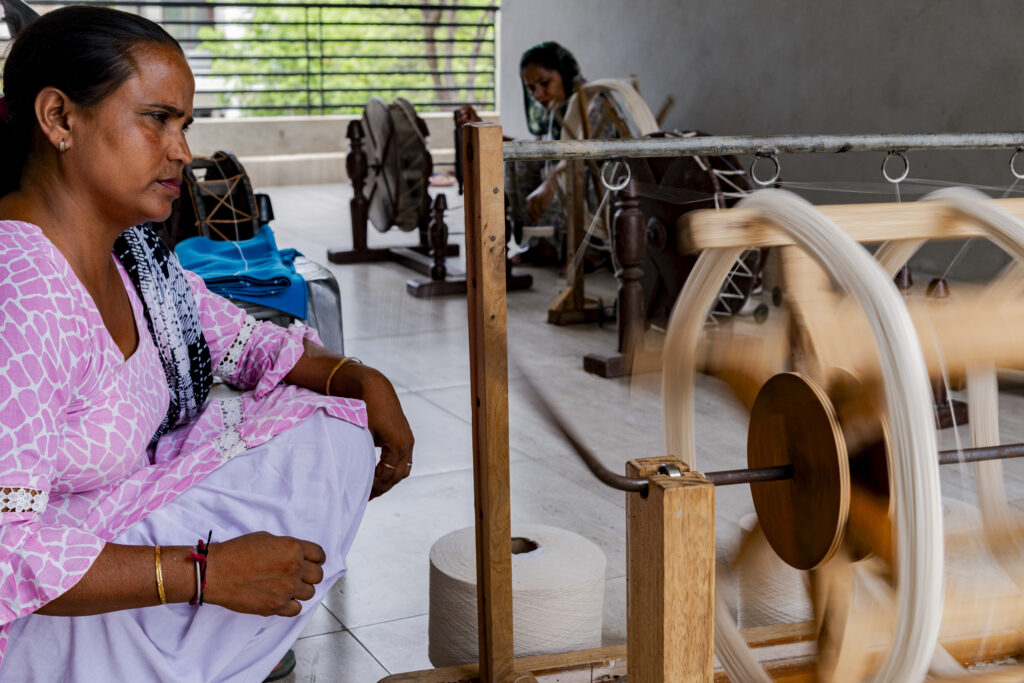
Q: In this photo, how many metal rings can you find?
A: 4